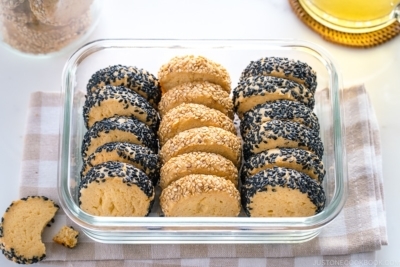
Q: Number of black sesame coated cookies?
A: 12